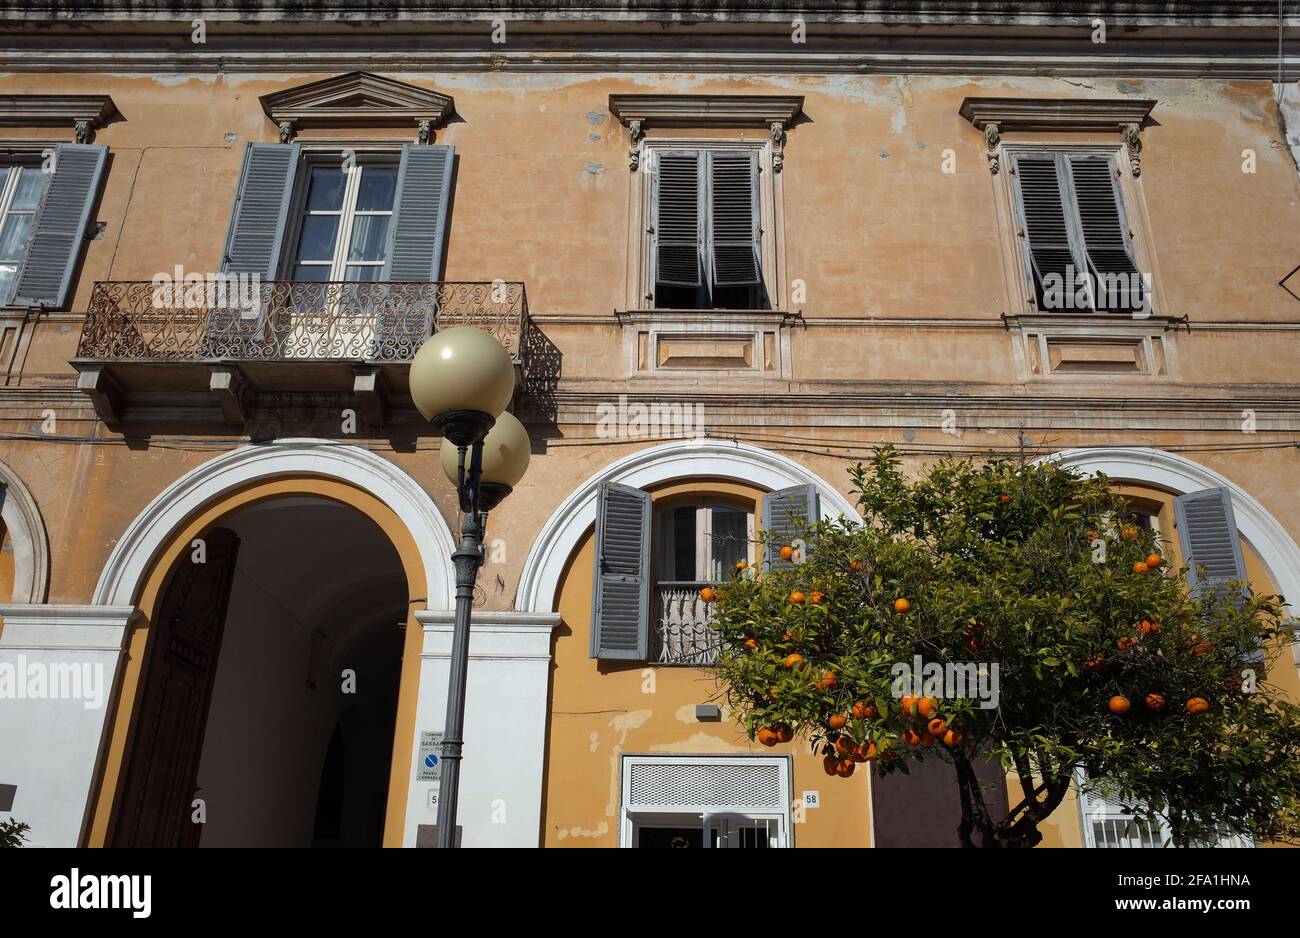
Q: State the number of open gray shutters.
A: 6